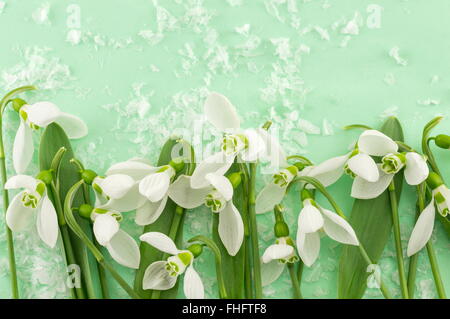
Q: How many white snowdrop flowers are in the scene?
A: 14